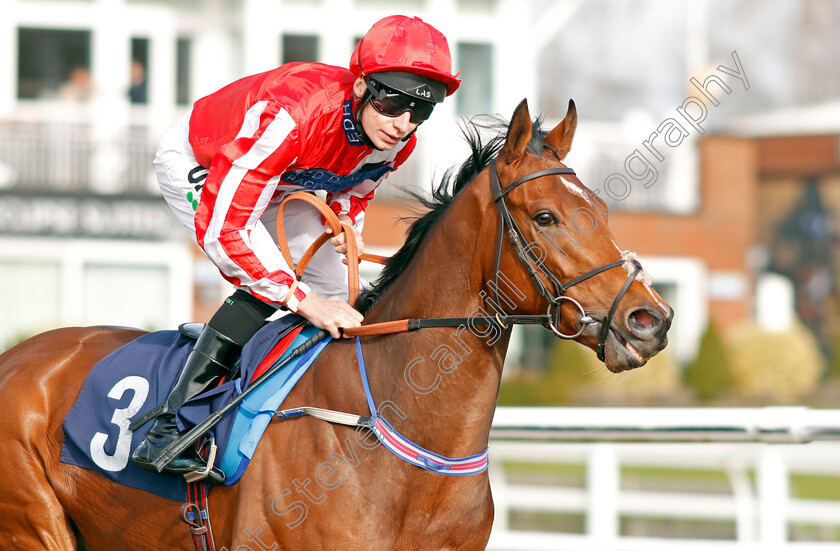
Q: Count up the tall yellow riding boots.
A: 0